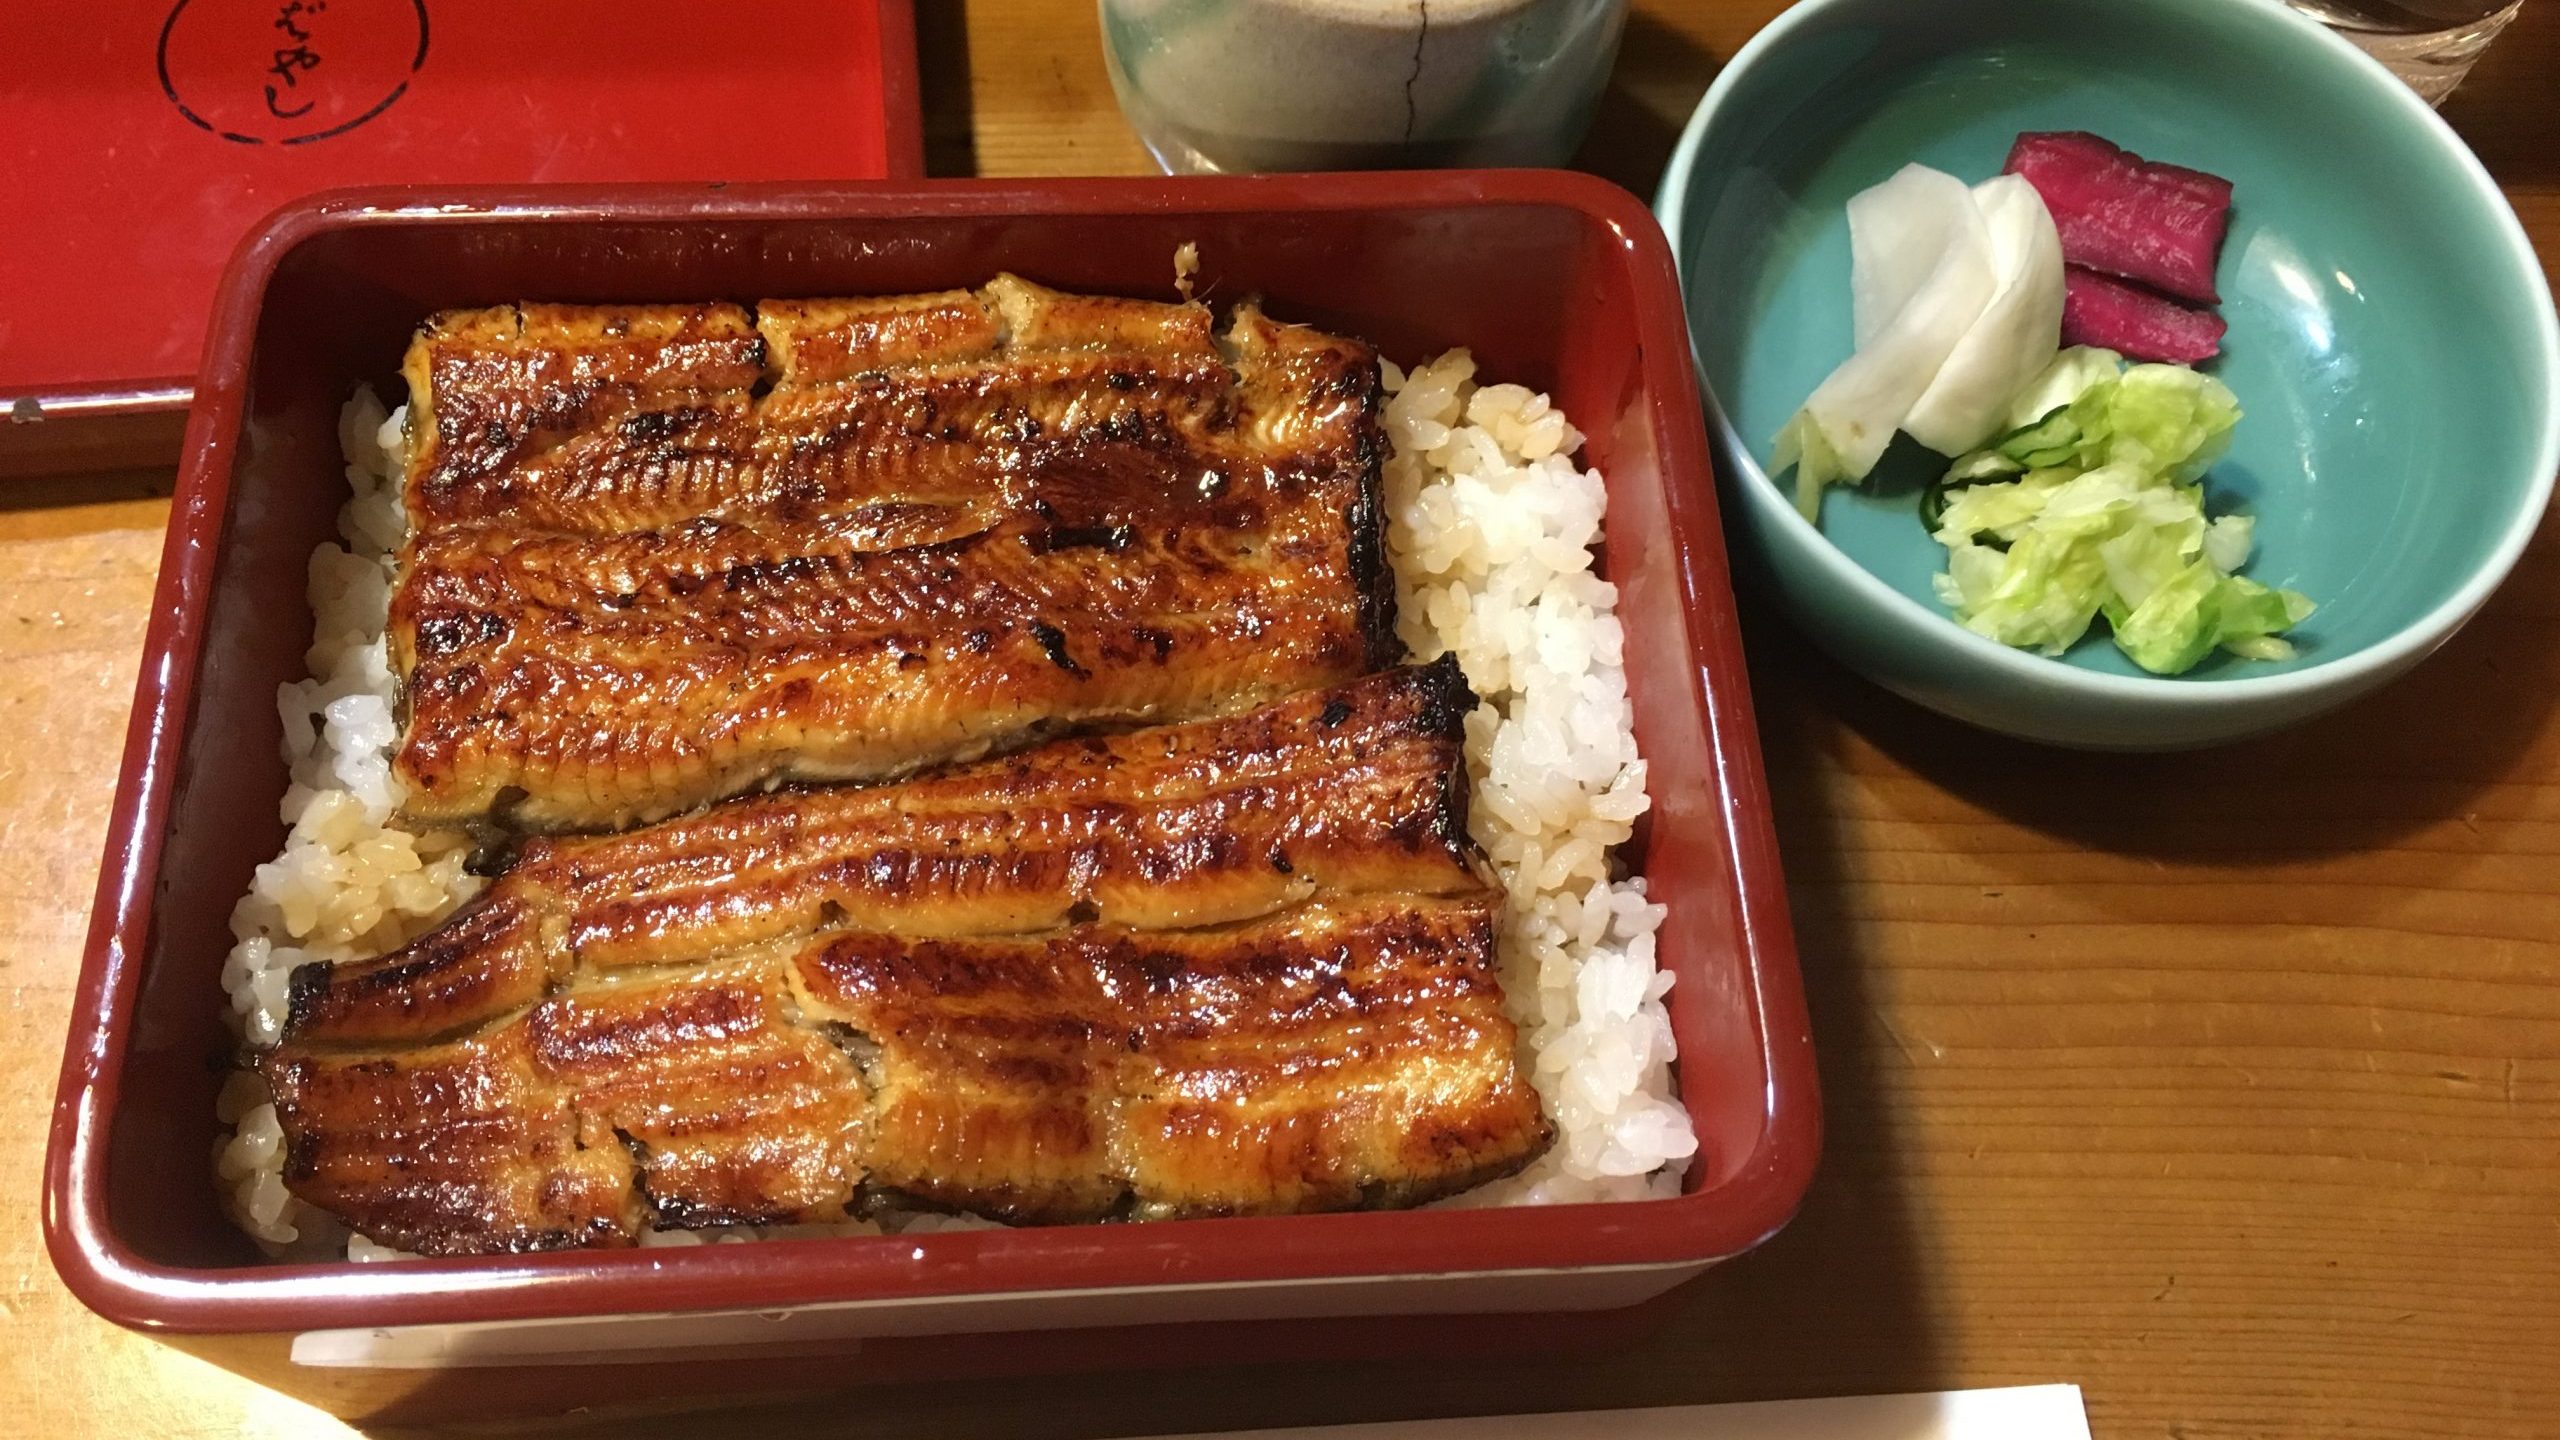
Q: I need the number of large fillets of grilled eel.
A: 2